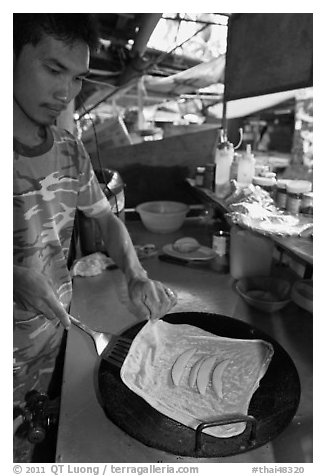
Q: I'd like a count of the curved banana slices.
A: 4